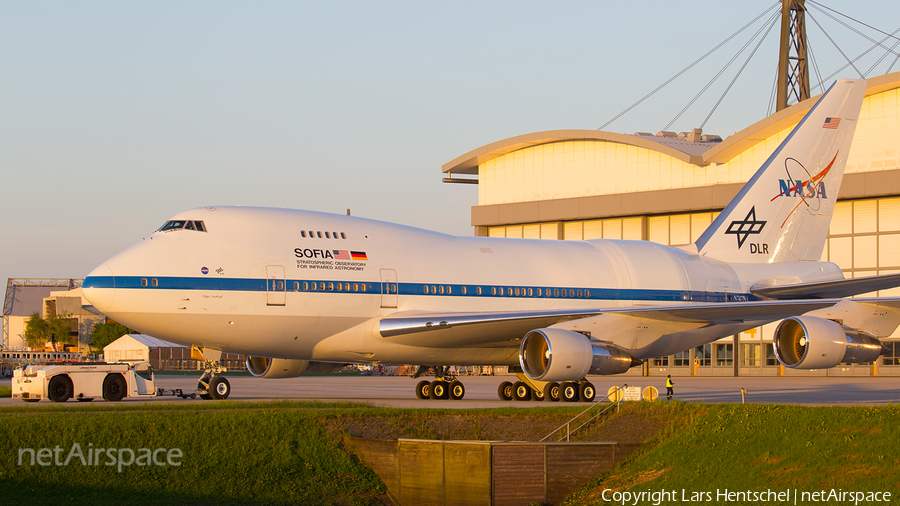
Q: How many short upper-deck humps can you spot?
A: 1